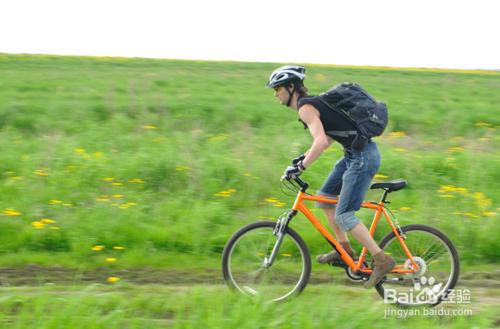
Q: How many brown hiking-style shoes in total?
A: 2